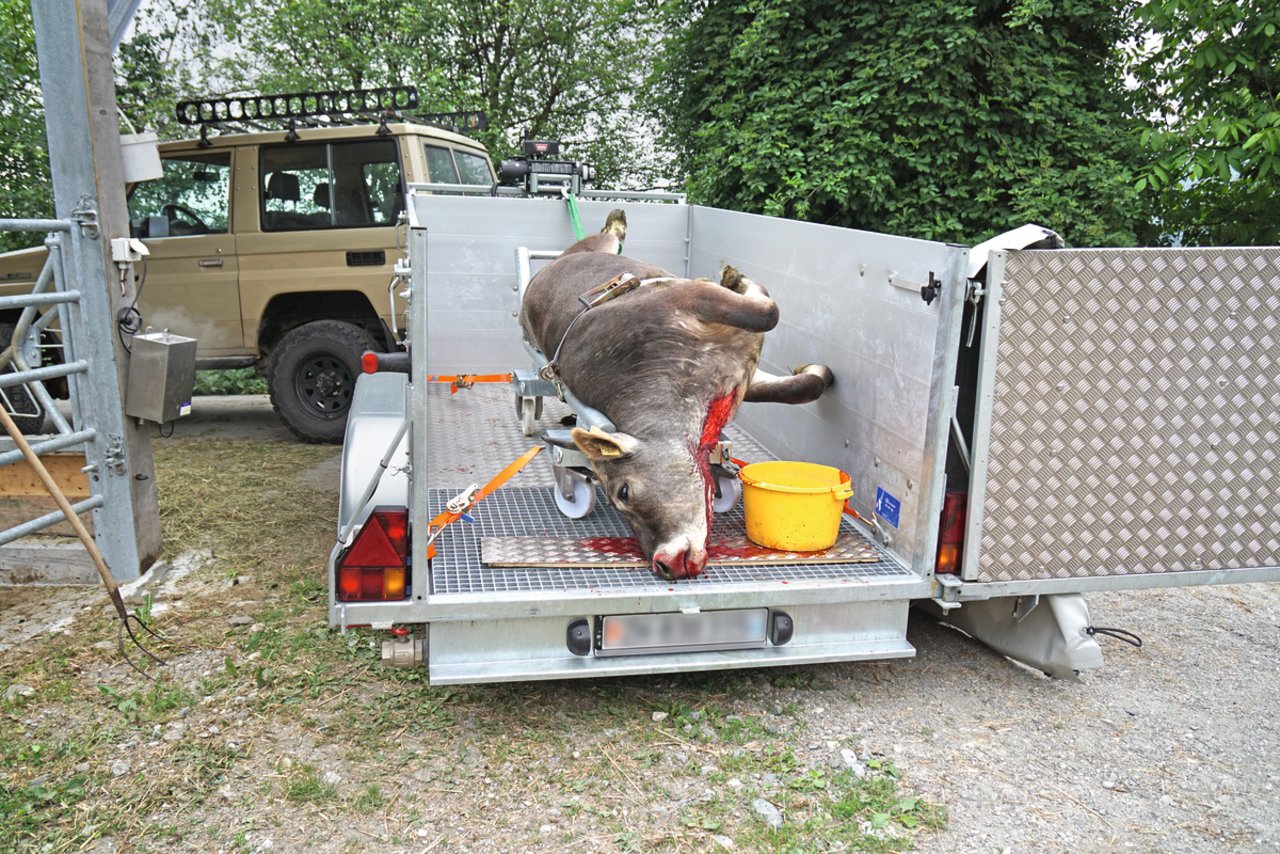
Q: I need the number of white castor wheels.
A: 3